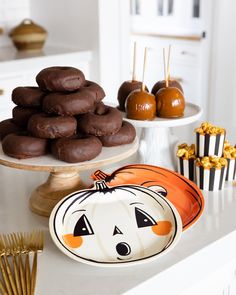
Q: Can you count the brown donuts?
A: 11